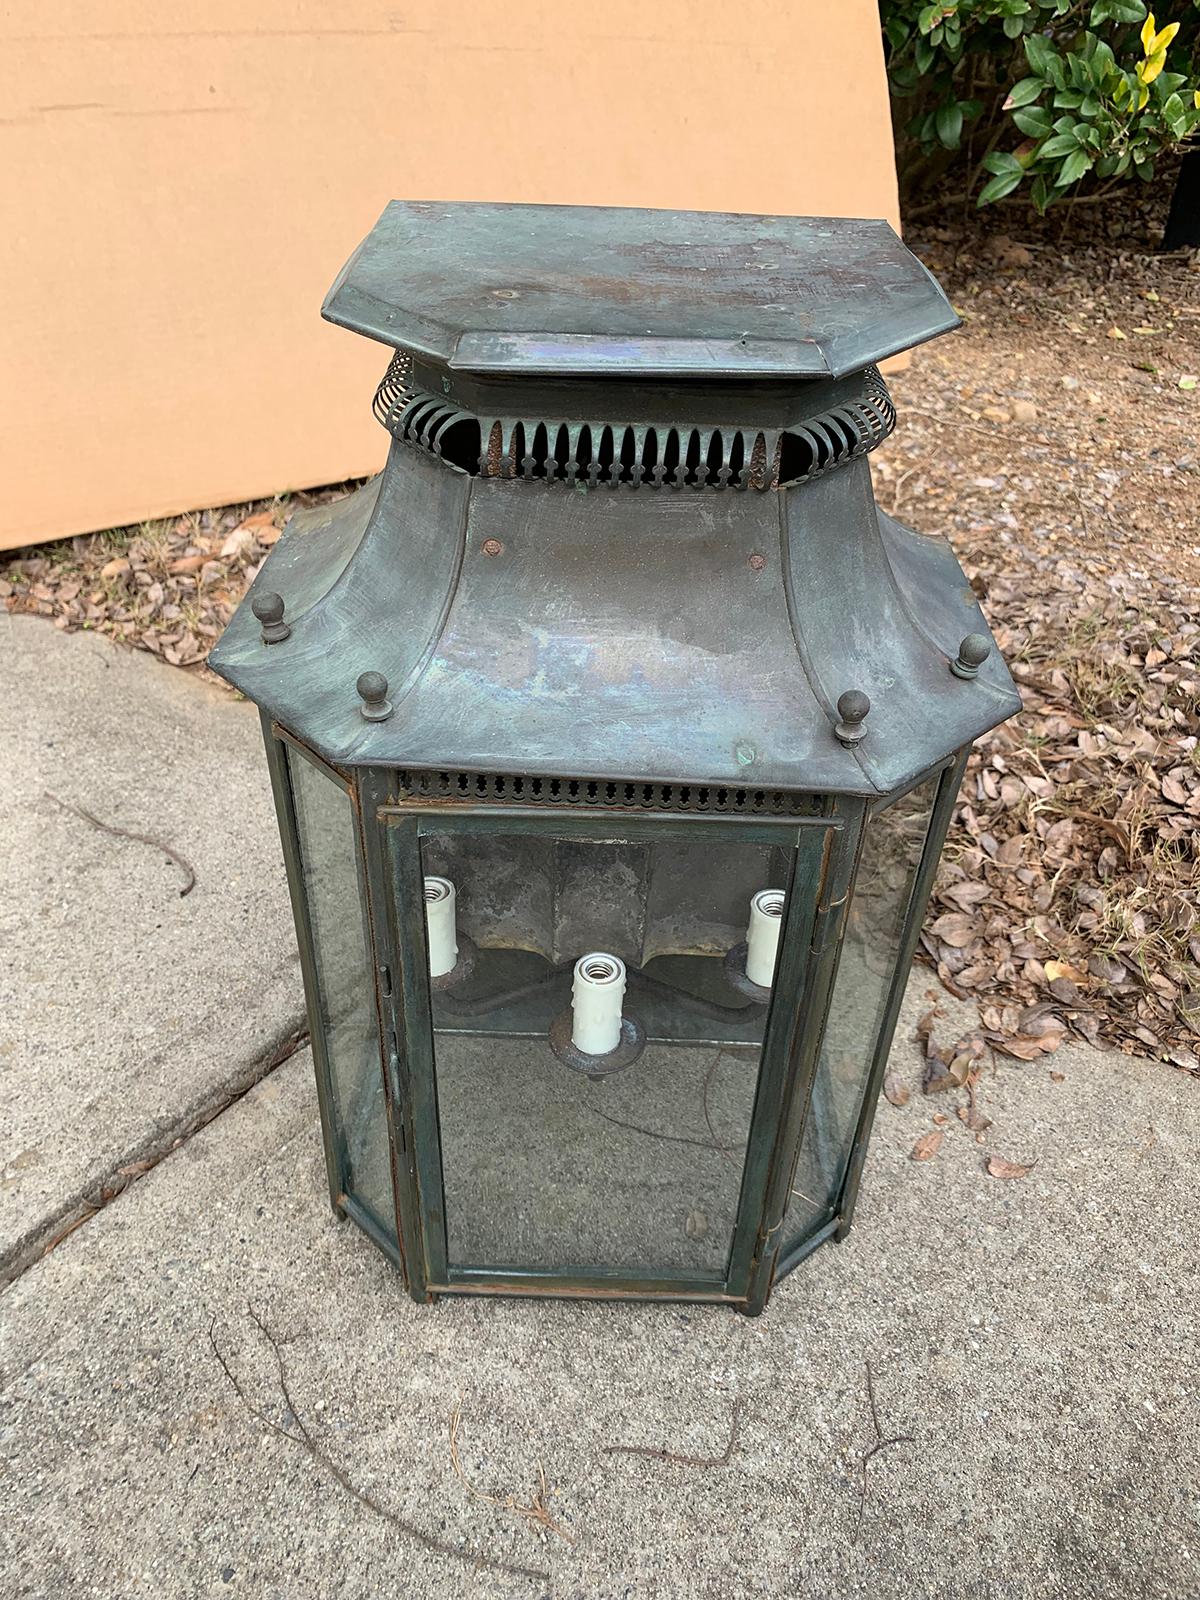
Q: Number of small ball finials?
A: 4